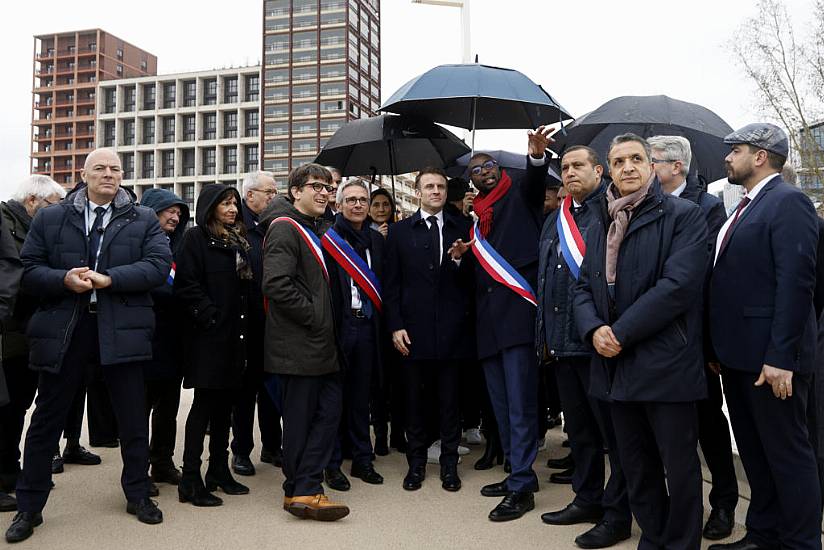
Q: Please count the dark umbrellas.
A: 4